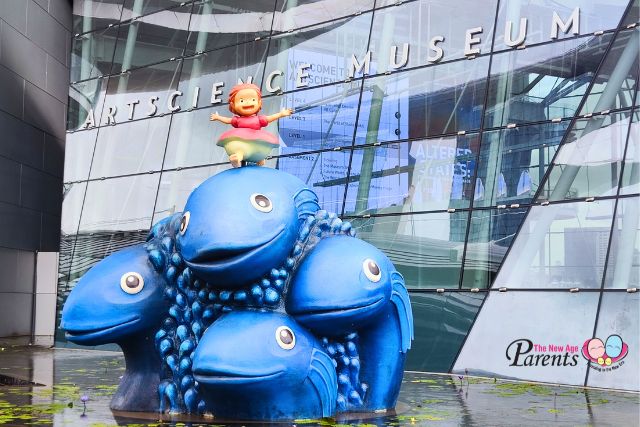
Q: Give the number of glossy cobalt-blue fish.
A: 4